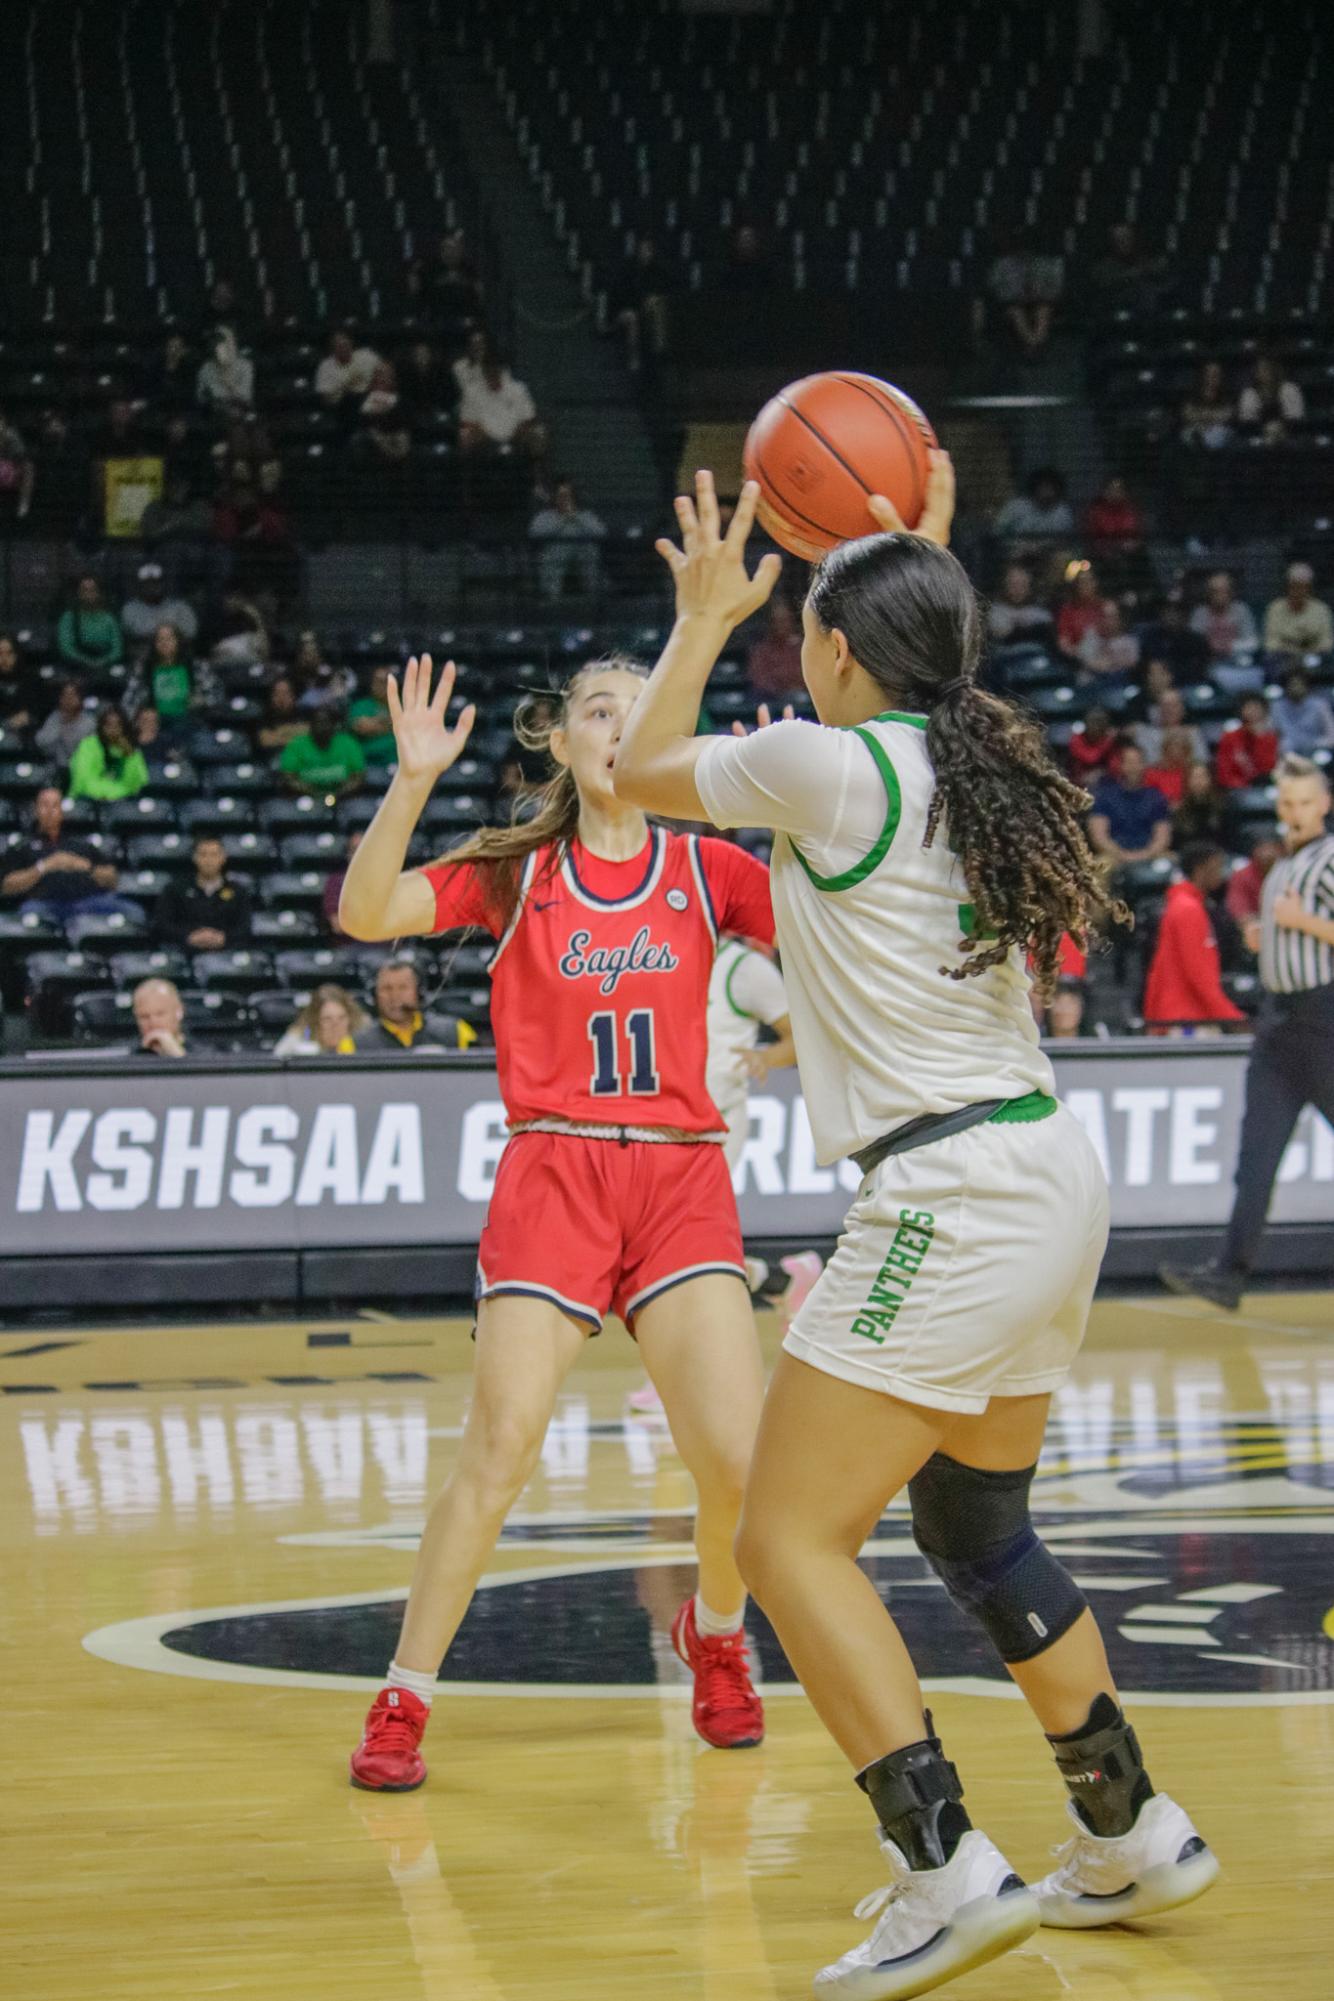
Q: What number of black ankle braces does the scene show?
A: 2